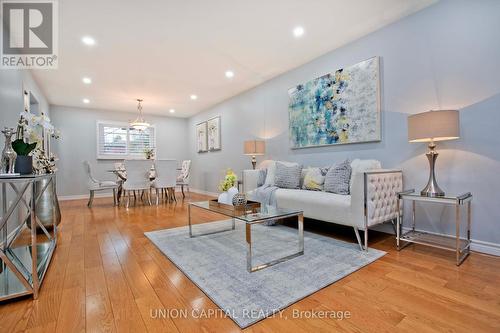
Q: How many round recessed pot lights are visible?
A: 7